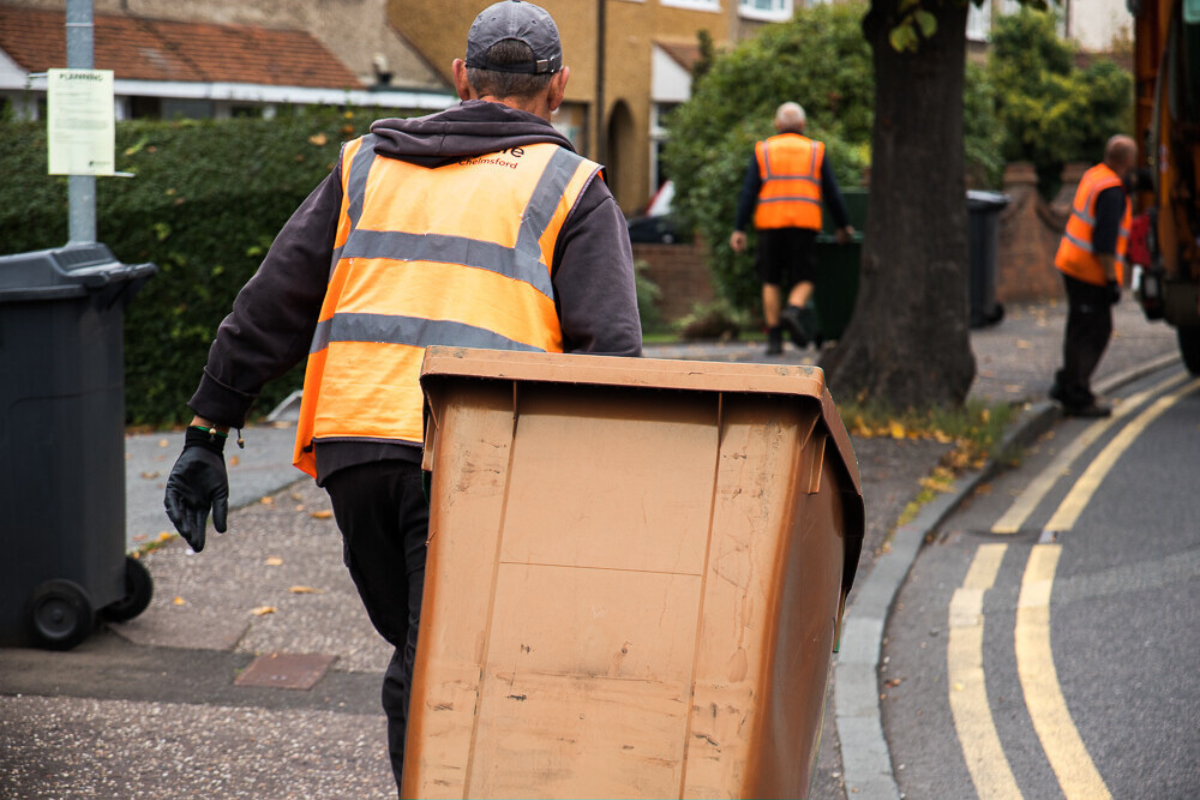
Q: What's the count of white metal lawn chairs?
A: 0